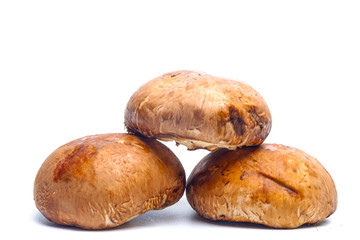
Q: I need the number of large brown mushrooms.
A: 3